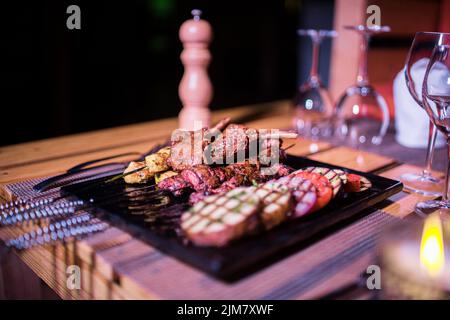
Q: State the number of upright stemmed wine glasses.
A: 2